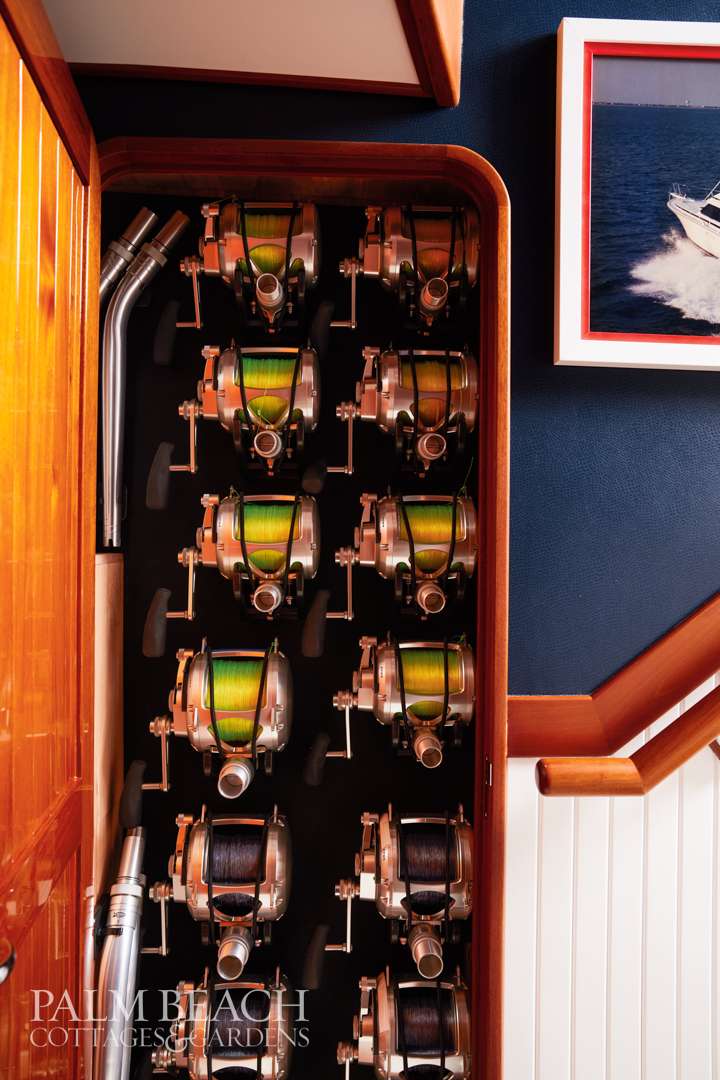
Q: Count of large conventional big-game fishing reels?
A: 12